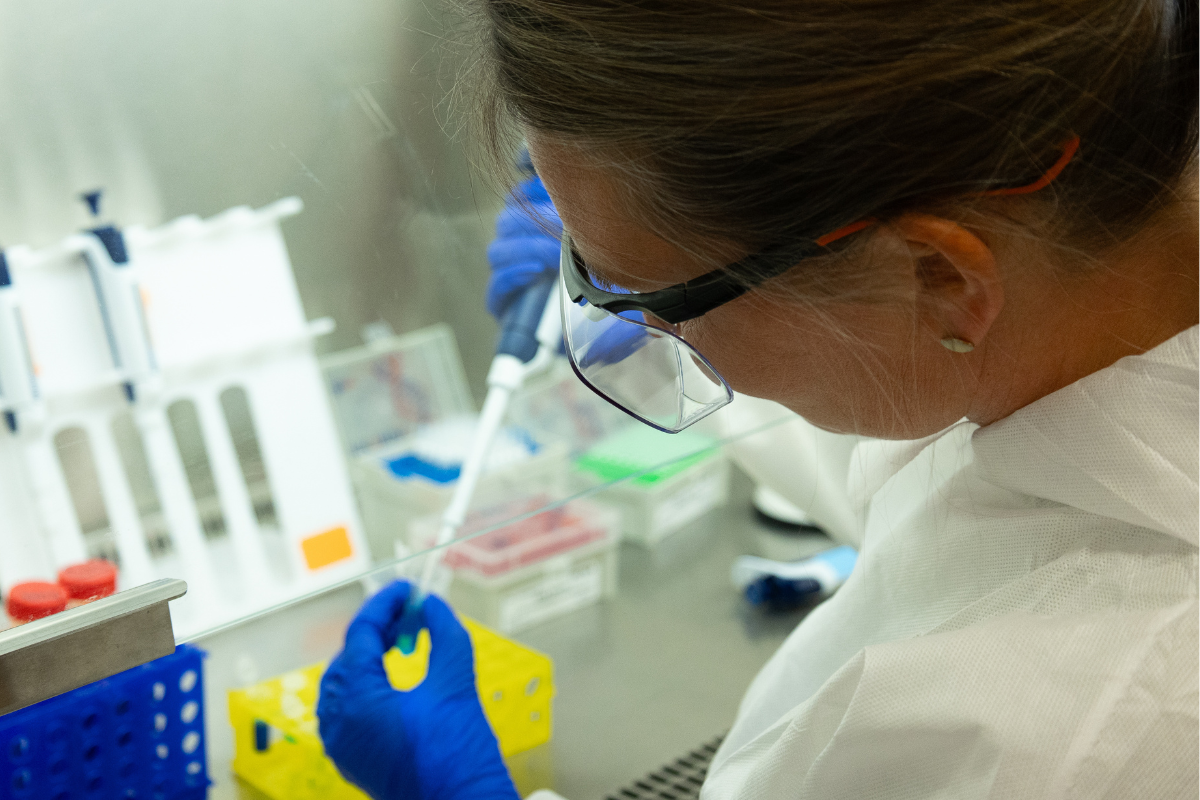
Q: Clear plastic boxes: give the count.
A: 3